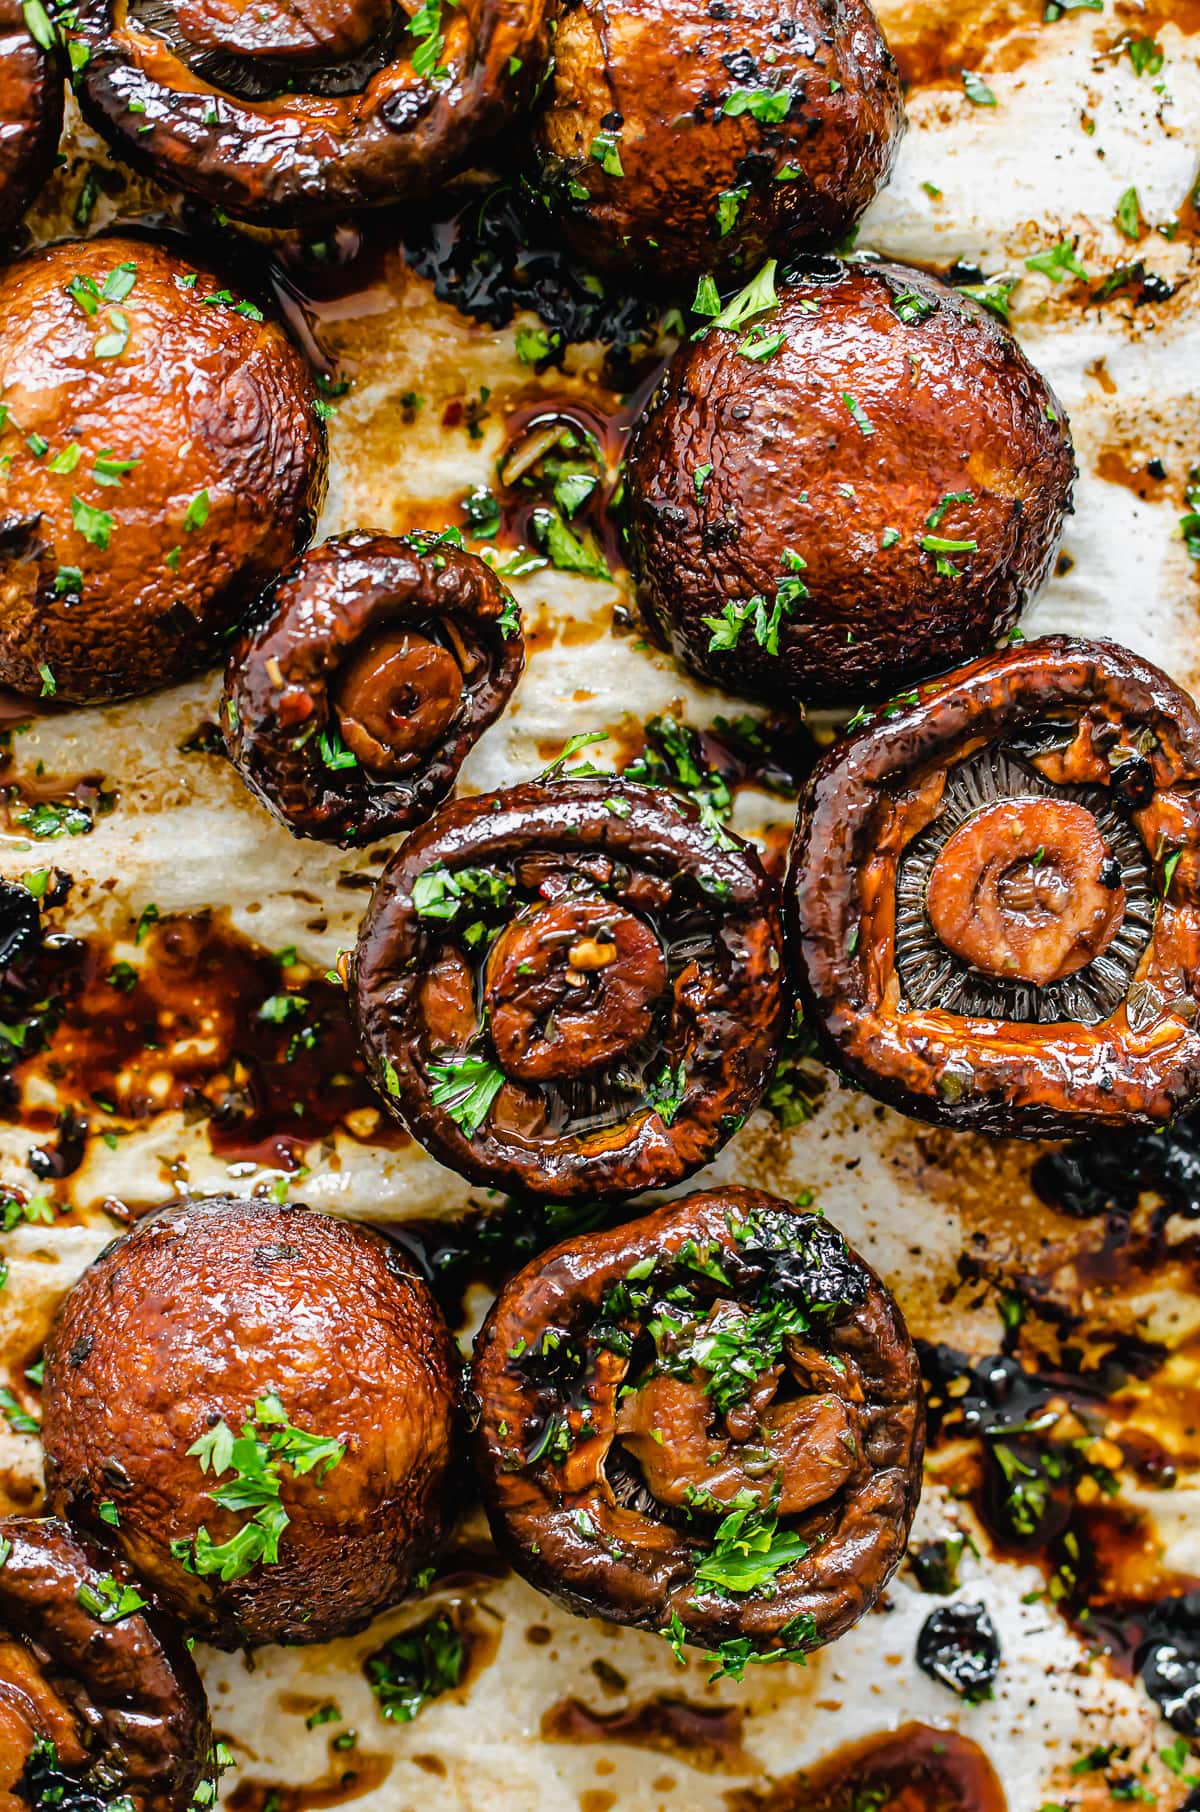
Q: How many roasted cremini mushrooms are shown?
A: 11